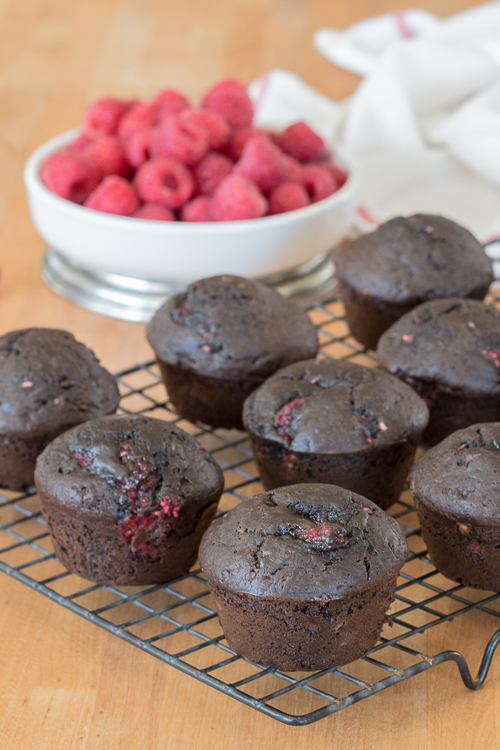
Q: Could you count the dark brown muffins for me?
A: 8